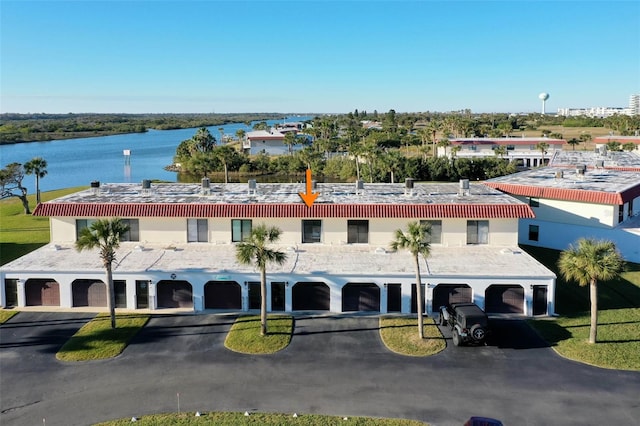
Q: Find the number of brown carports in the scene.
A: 8